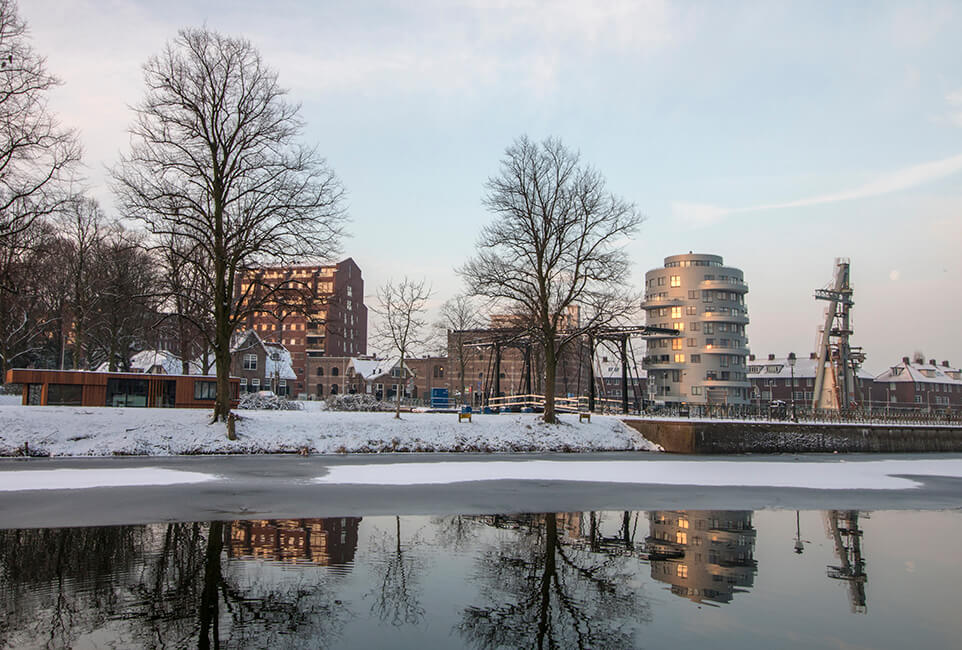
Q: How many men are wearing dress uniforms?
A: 0